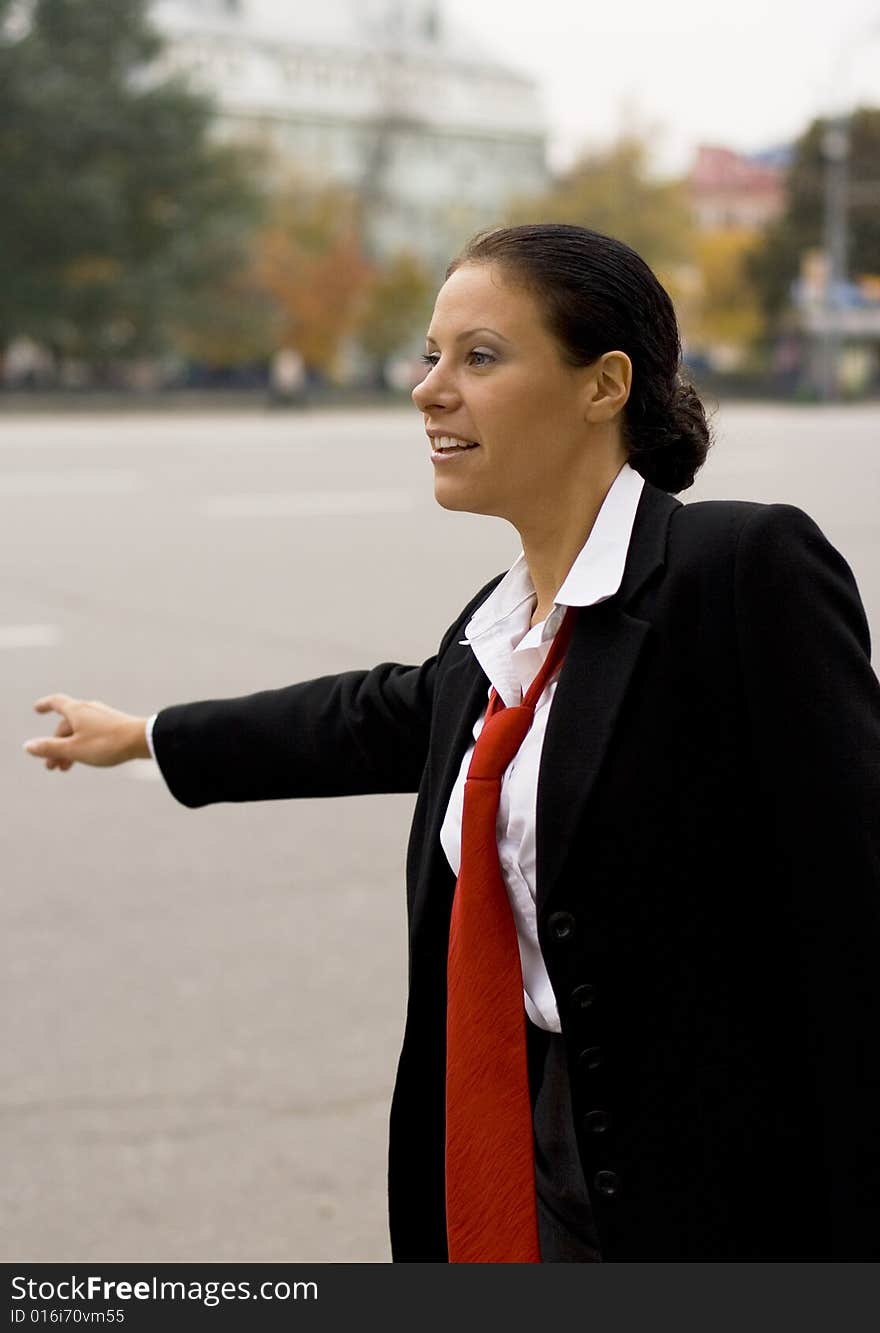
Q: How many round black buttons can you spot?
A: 5